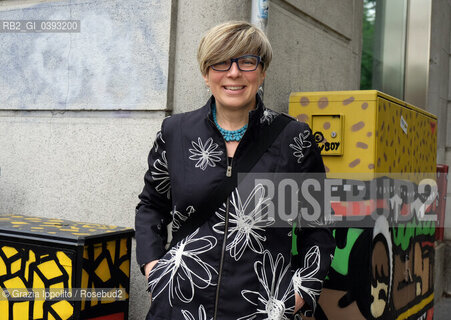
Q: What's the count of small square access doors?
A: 1